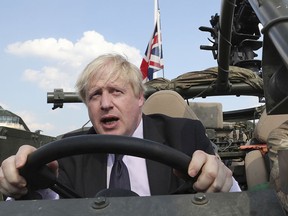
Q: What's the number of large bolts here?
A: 2